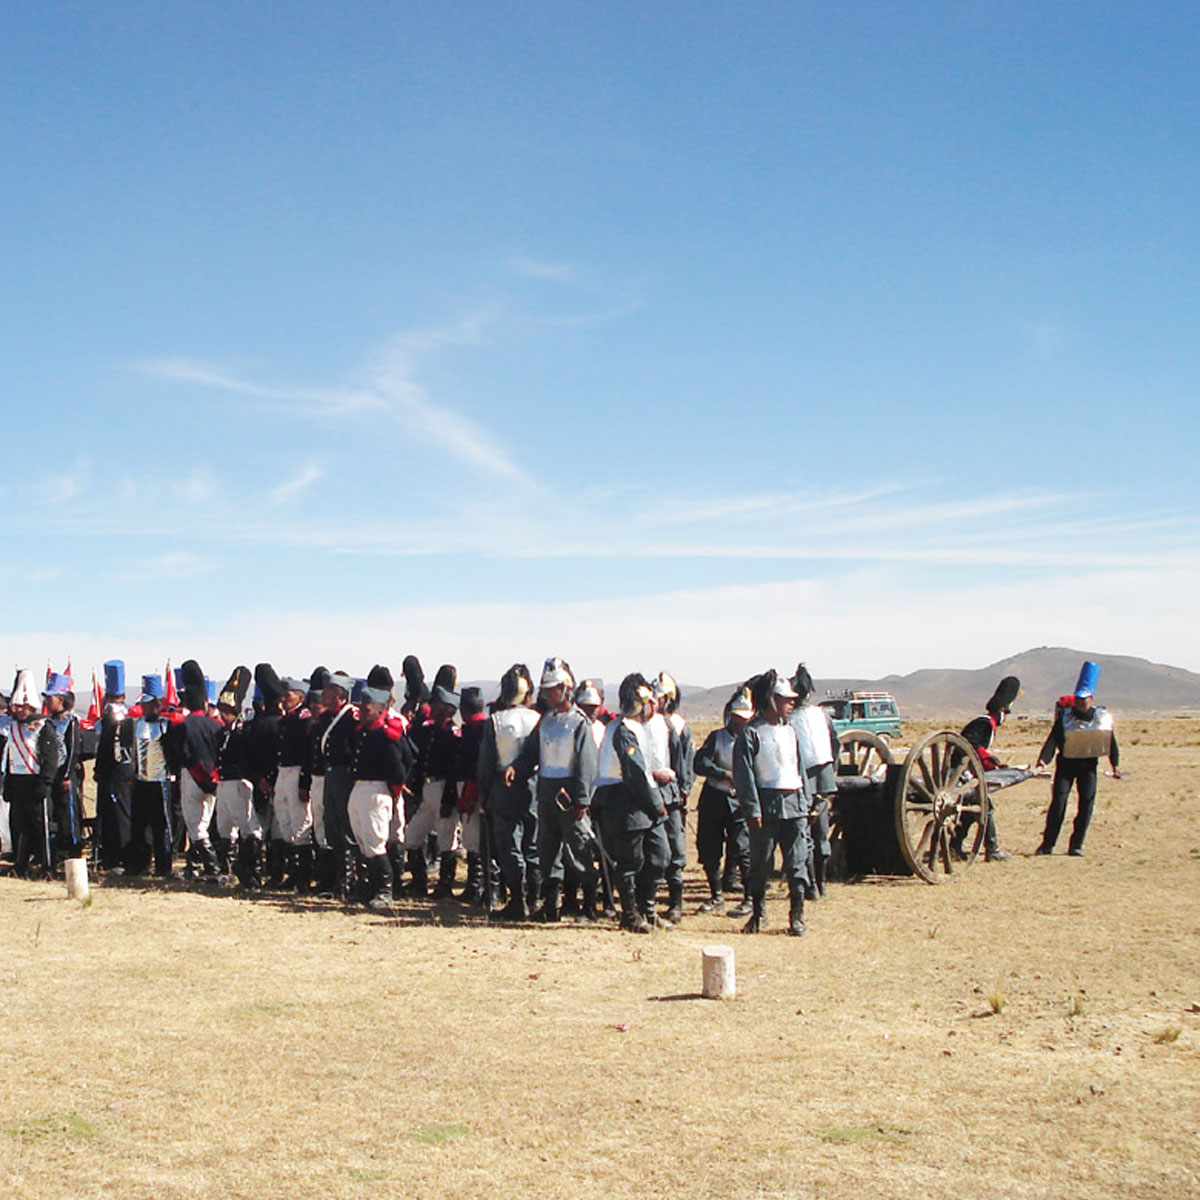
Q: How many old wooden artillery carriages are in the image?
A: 1